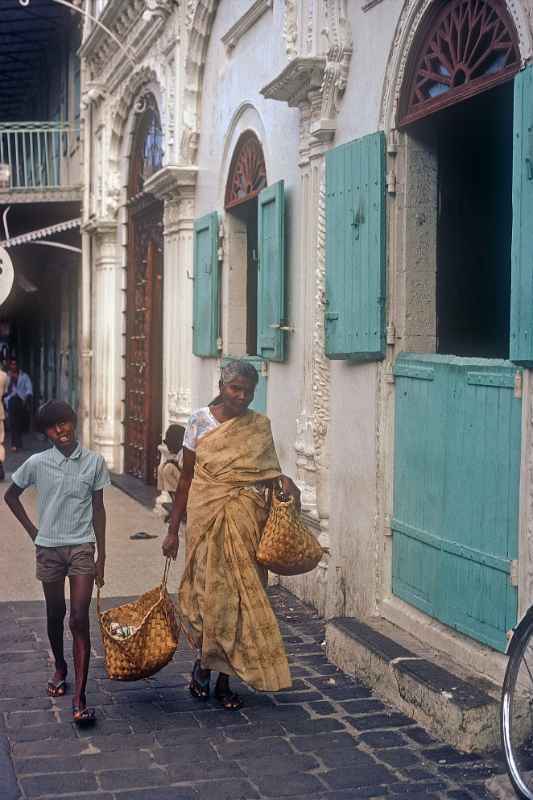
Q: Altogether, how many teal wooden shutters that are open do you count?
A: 4